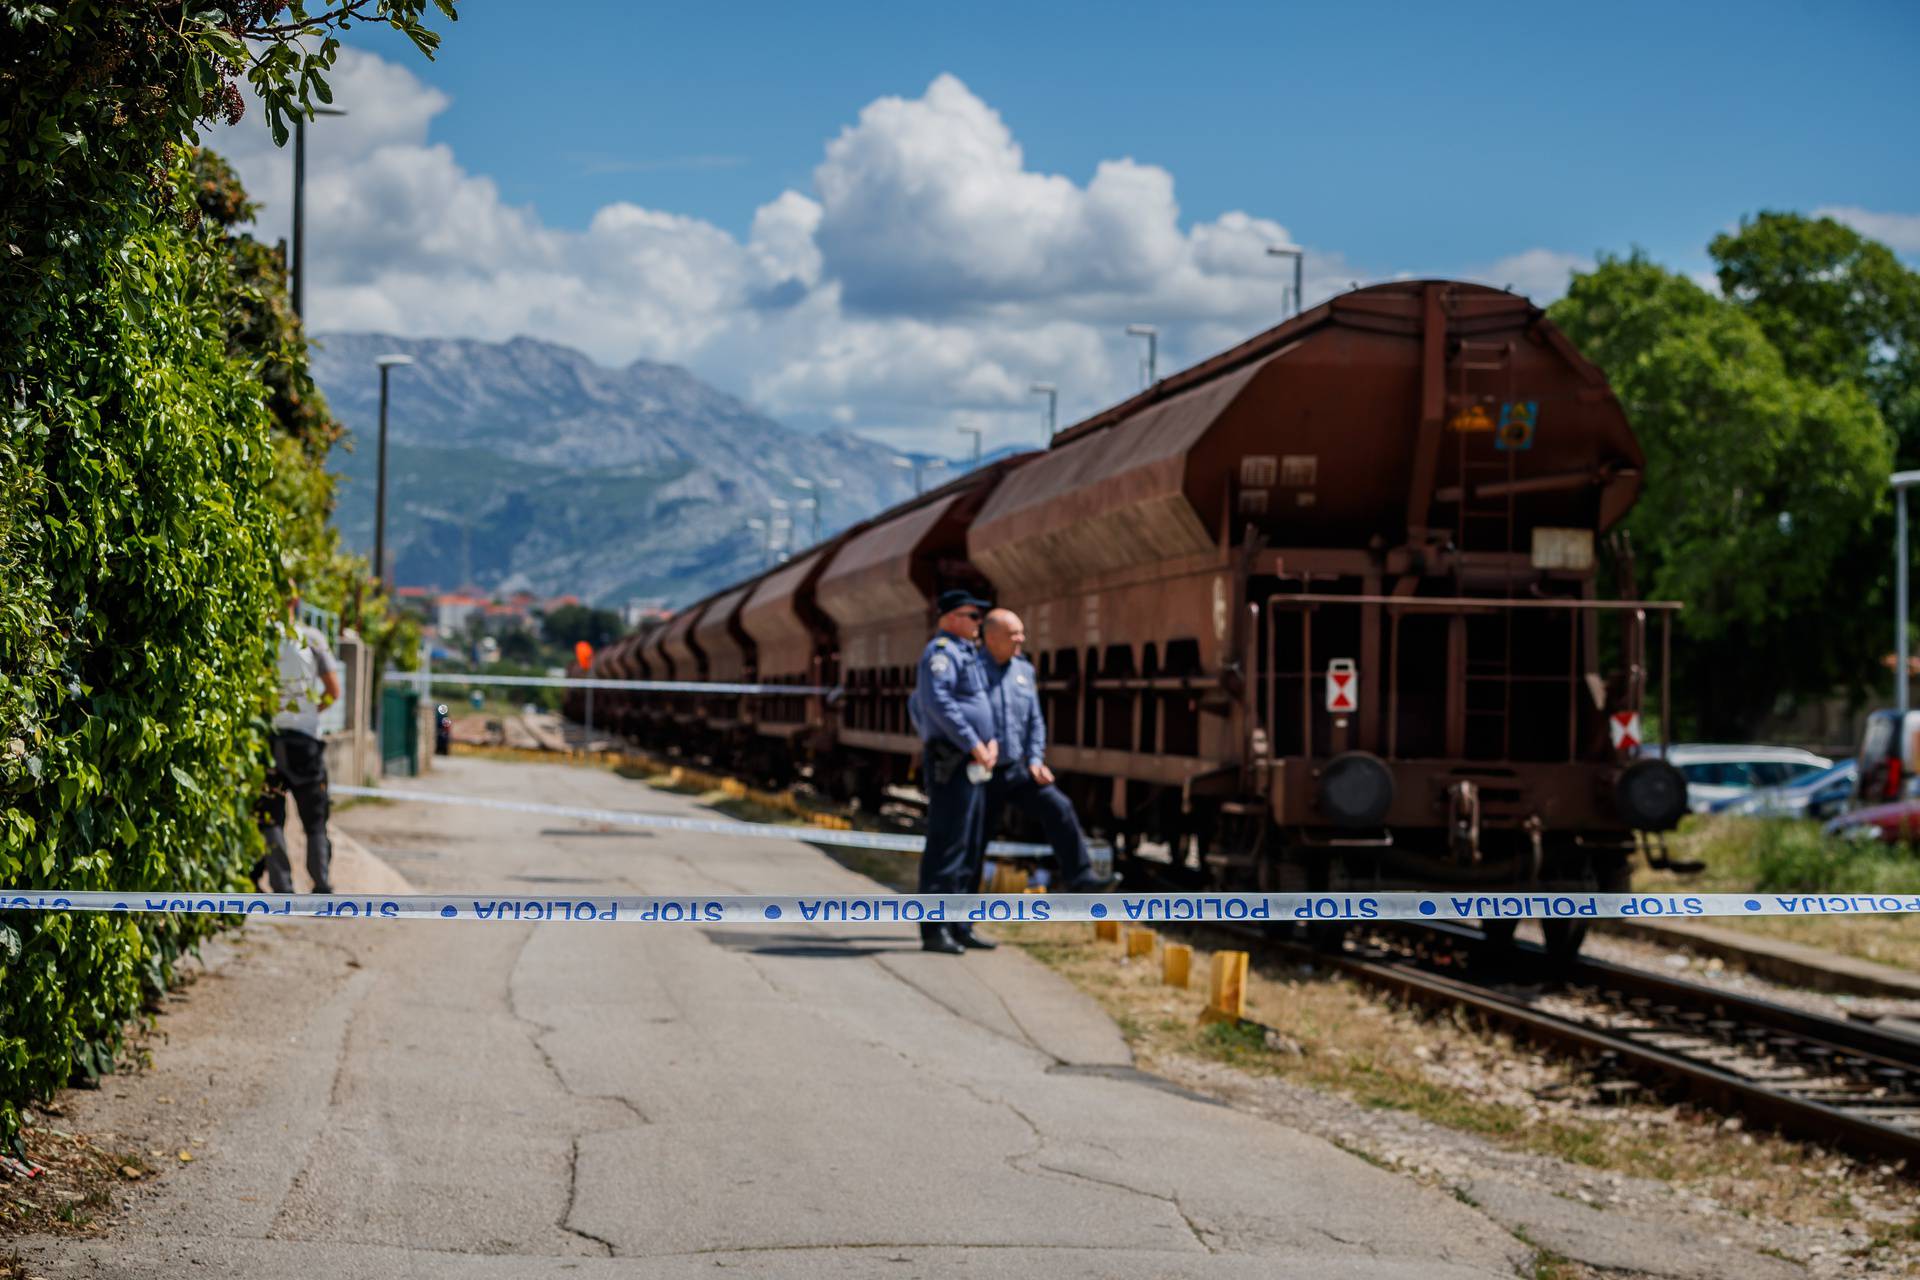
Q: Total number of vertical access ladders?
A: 1